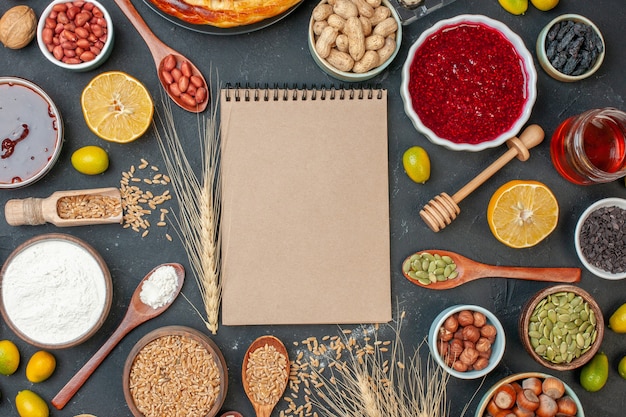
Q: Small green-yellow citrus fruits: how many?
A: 10